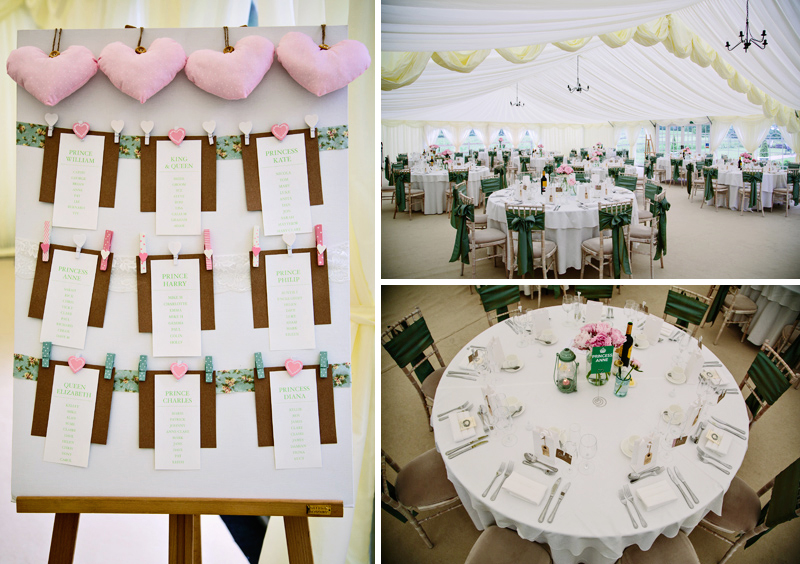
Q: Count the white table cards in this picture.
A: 9